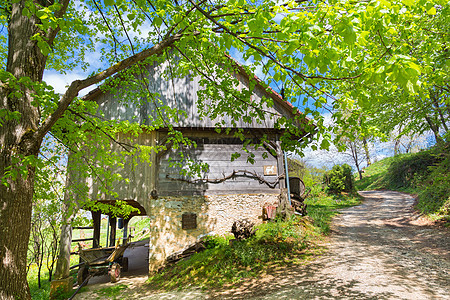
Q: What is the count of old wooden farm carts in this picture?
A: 1